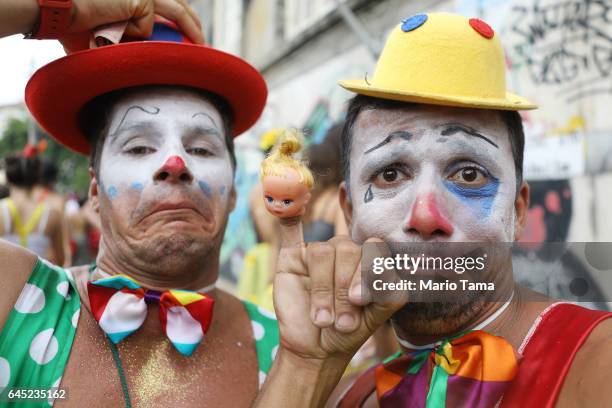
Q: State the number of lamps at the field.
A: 0